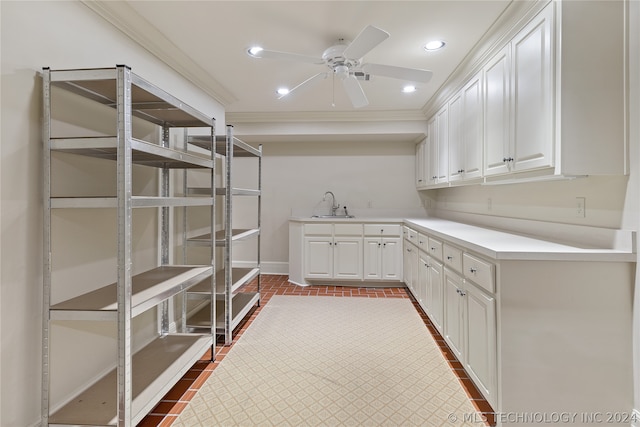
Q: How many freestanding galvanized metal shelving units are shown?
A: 2